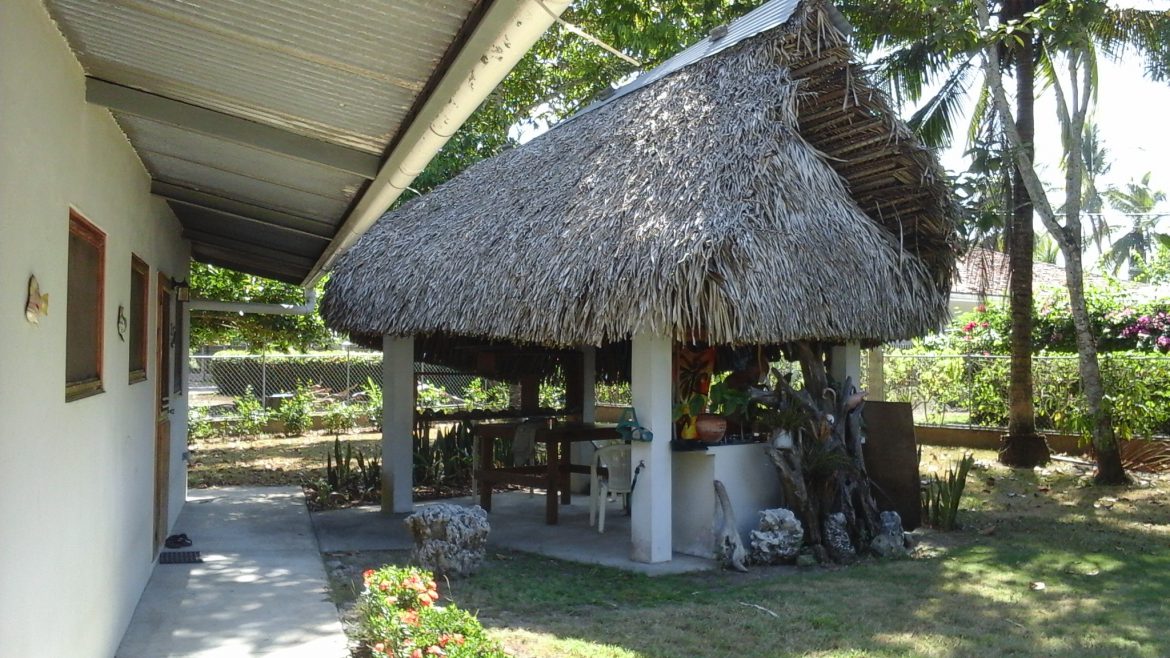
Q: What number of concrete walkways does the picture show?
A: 1